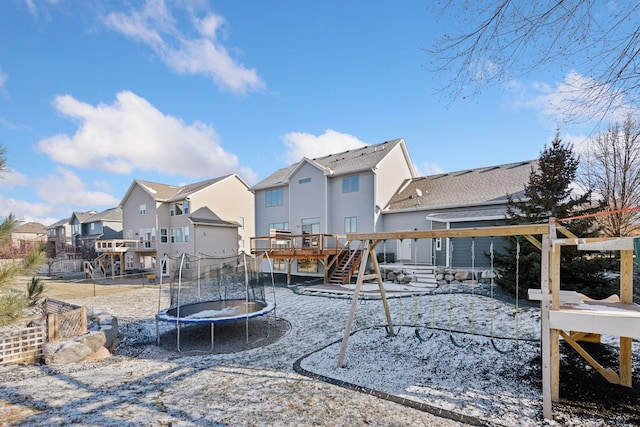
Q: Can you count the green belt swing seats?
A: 4